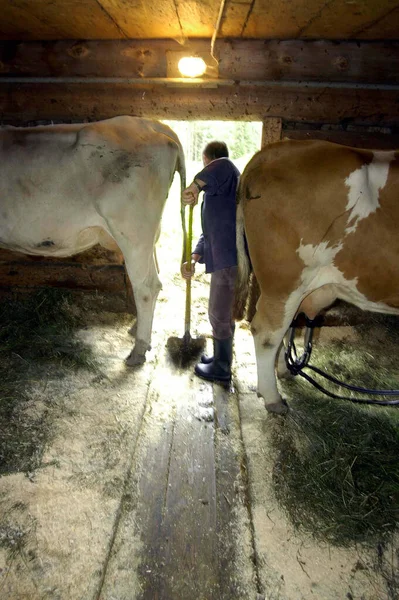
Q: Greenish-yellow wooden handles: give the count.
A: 1